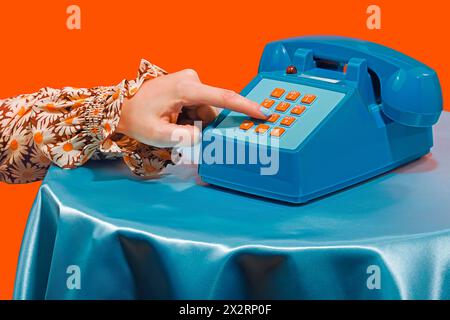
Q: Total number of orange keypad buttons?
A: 11